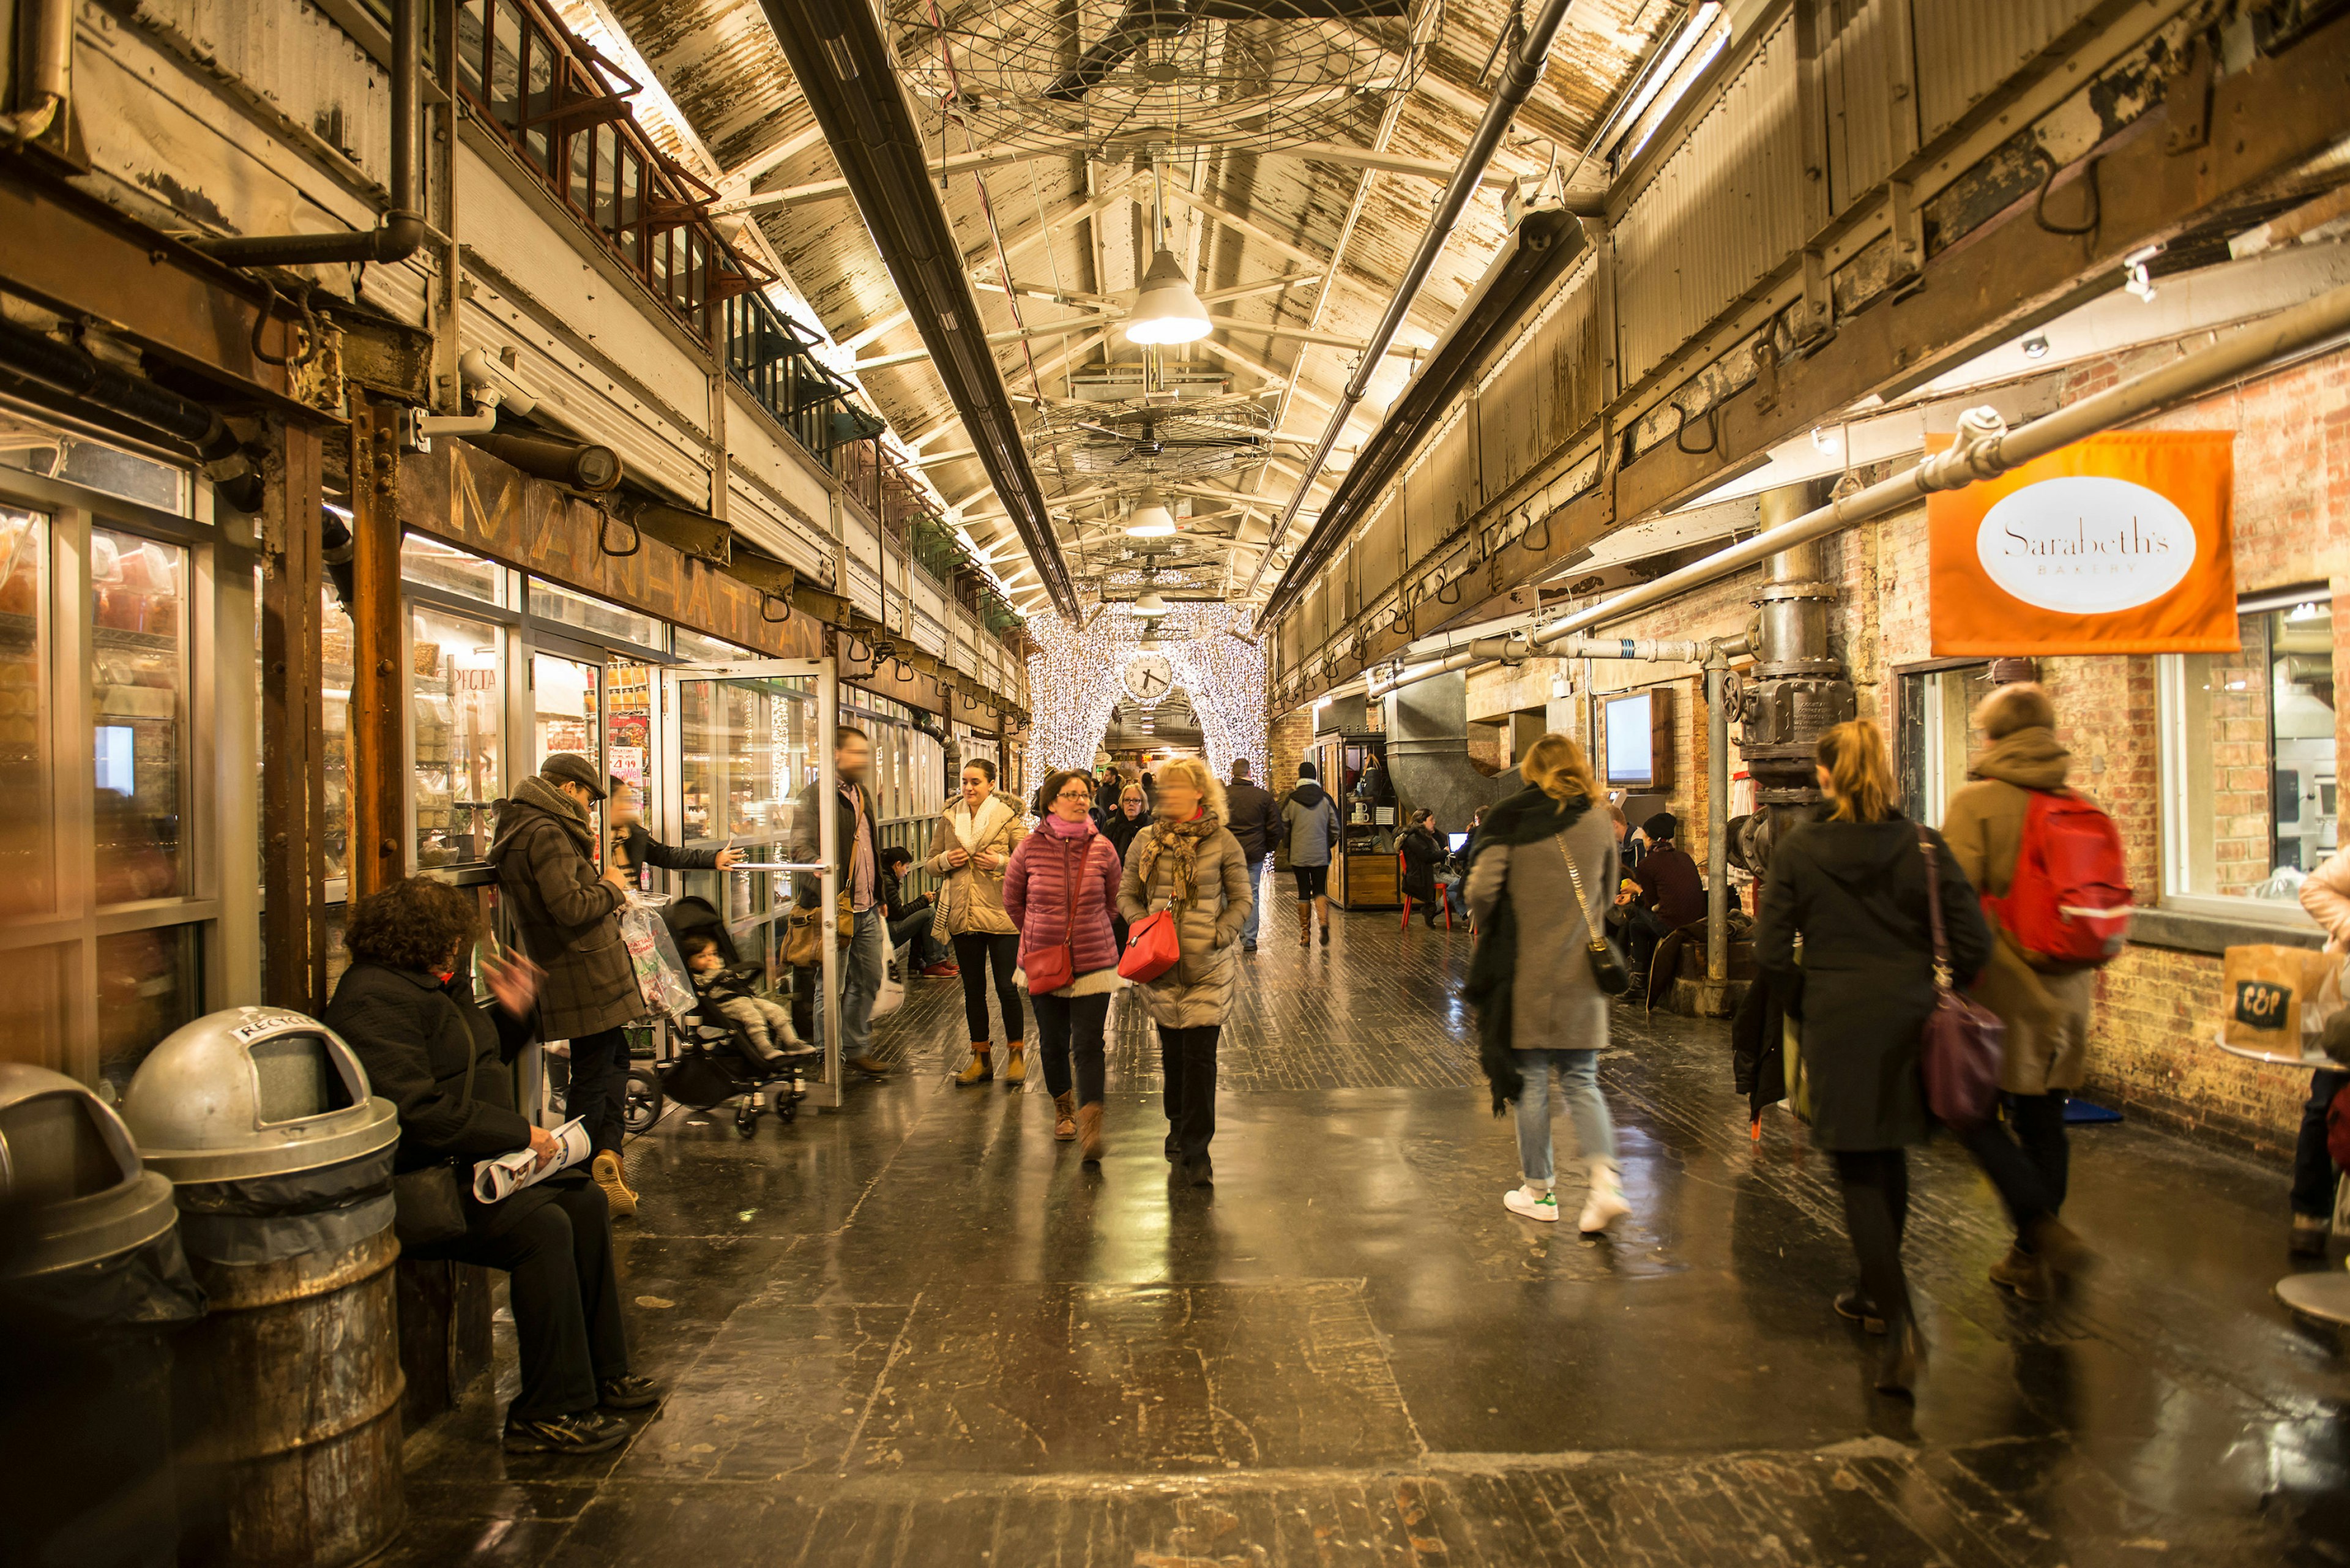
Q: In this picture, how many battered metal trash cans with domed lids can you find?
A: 2